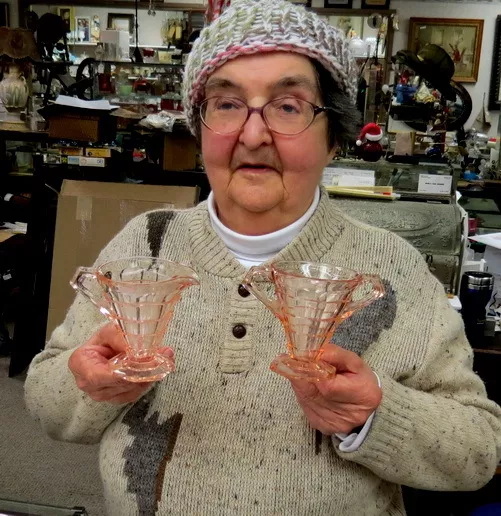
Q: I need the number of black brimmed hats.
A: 1